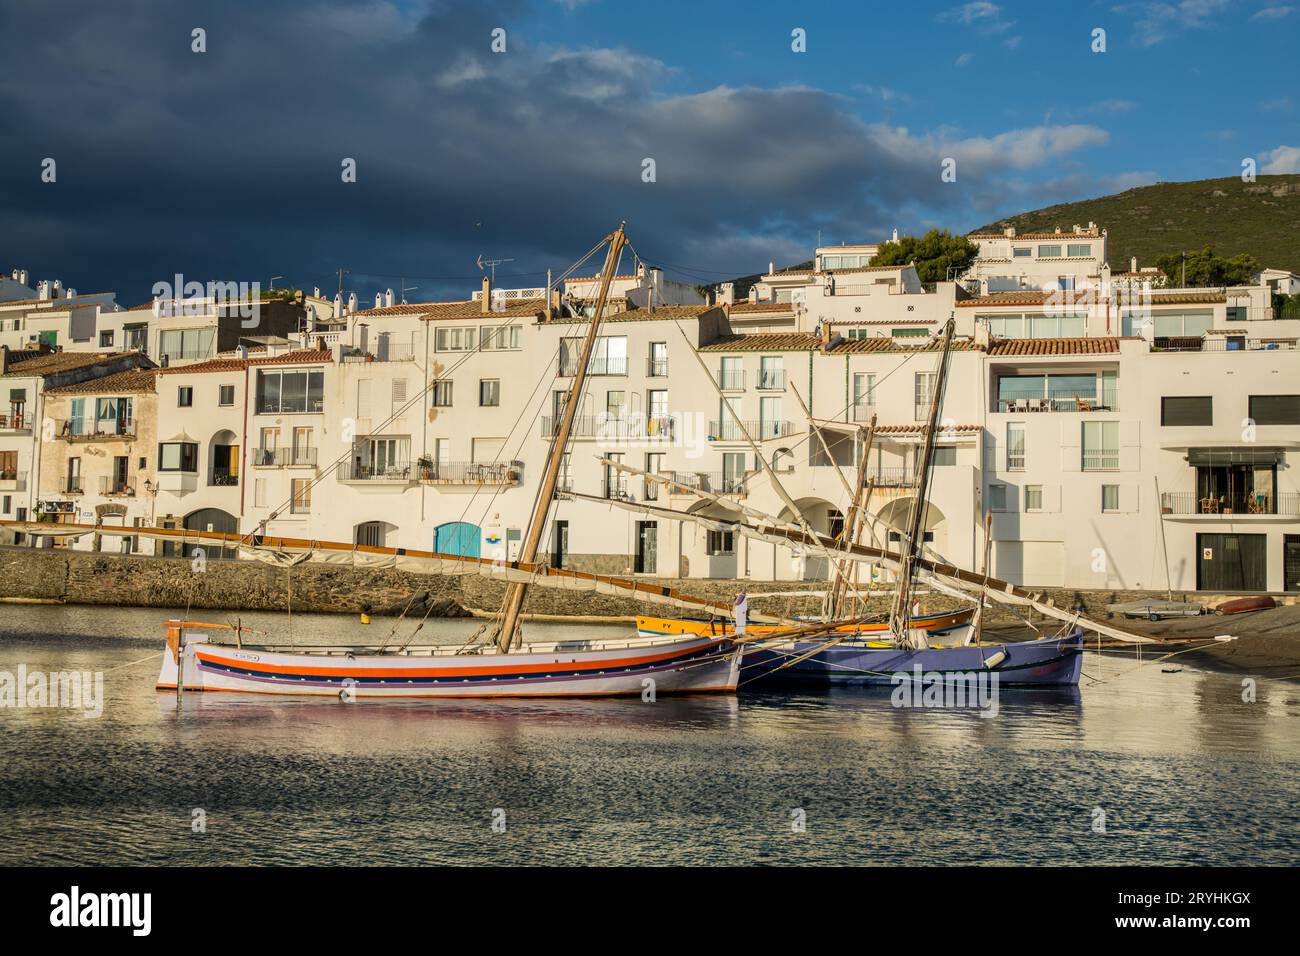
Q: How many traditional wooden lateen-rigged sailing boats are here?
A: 3